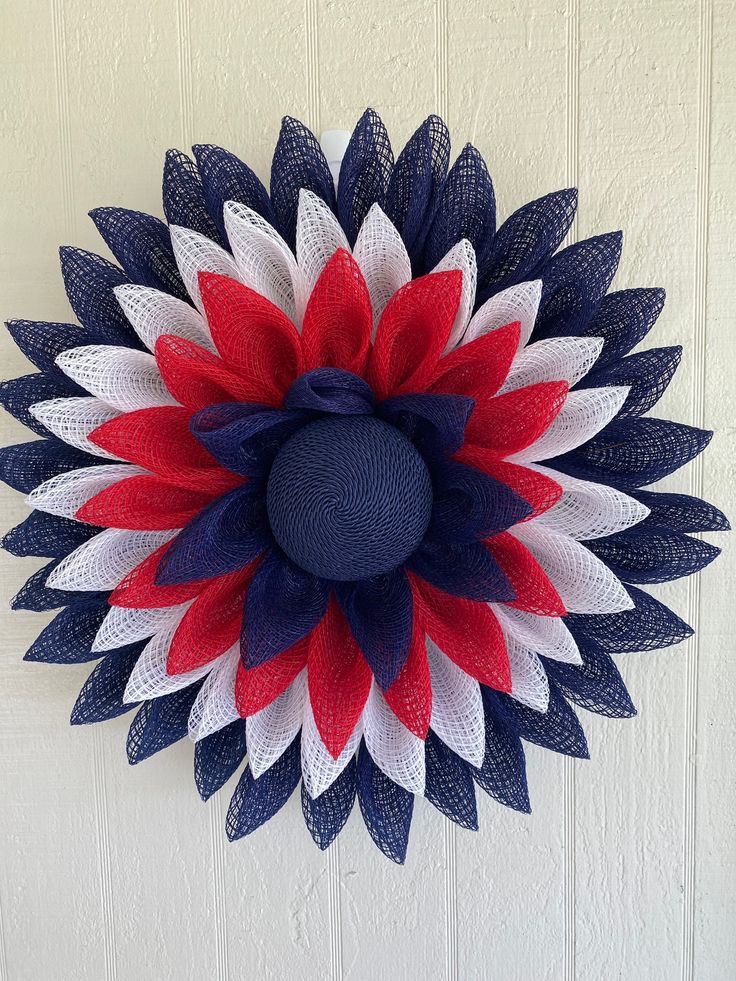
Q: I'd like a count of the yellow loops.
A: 0